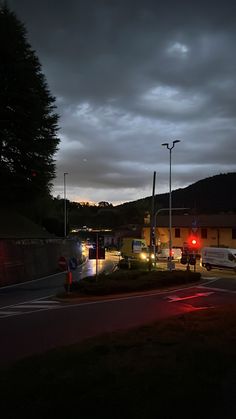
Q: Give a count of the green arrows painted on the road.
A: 0